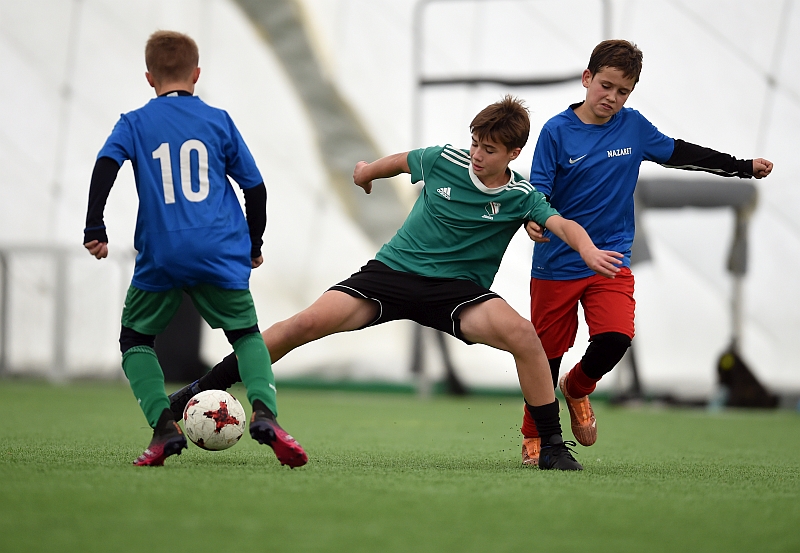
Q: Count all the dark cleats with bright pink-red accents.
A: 2